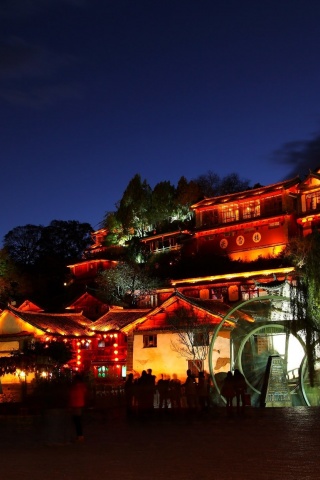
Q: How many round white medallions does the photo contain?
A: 3